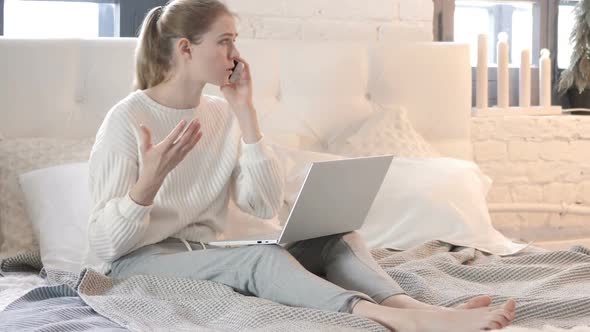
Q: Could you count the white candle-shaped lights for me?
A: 4